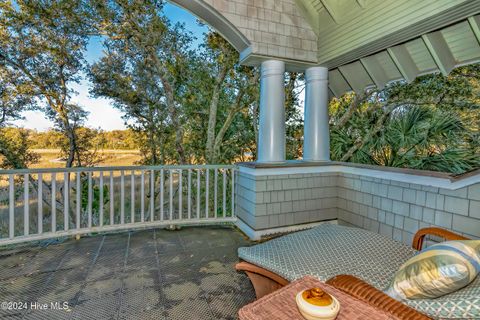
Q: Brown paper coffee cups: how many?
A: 0